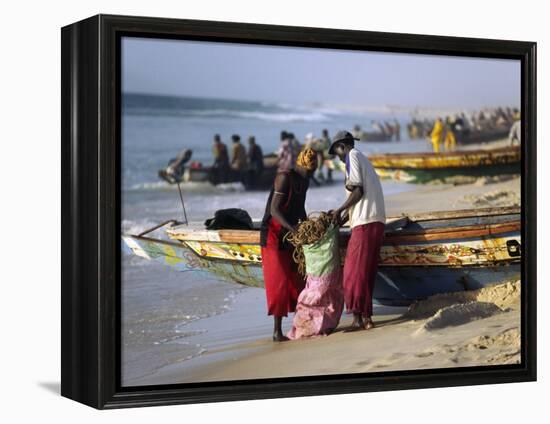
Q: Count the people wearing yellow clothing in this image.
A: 2